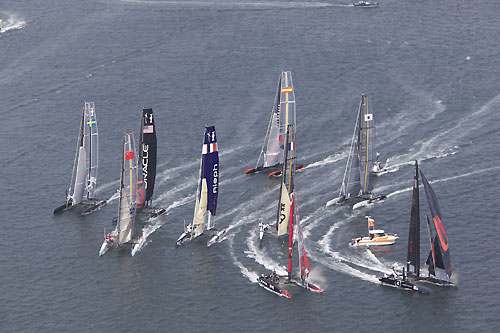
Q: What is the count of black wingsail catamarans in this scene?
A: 2